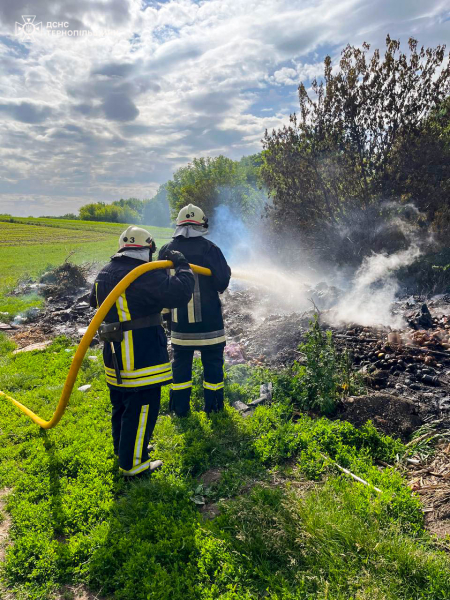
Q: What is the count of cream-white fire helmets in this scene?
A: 2